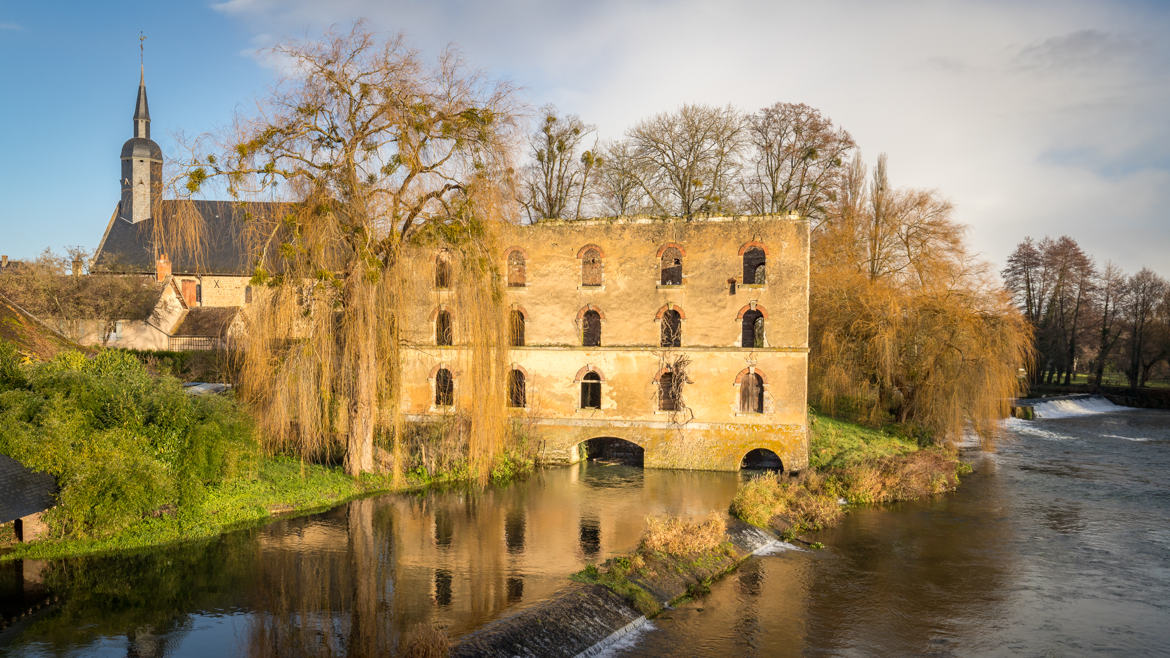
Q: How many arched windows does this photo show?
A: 15